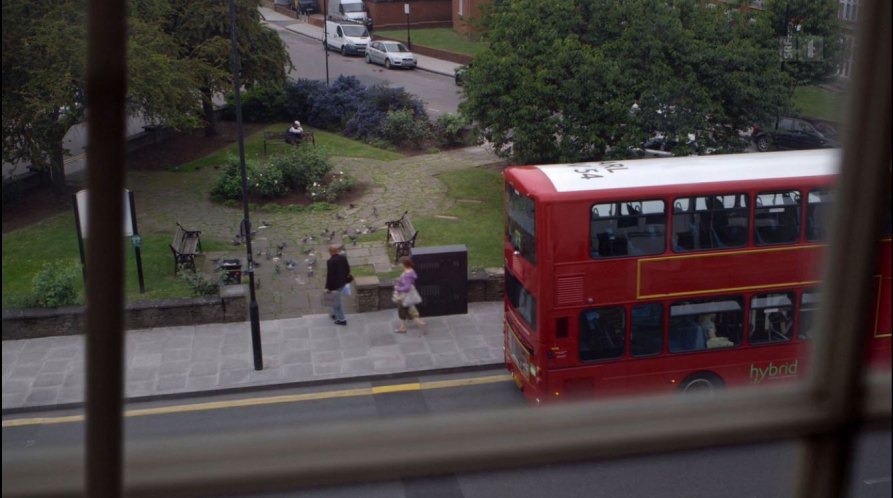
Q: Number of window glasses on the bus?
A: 11